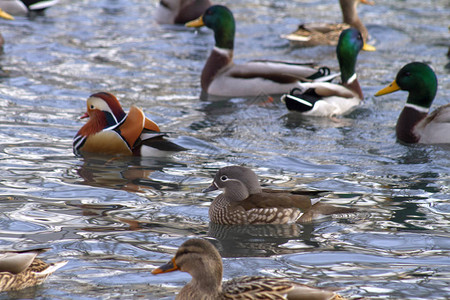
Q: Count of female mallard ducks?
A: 3